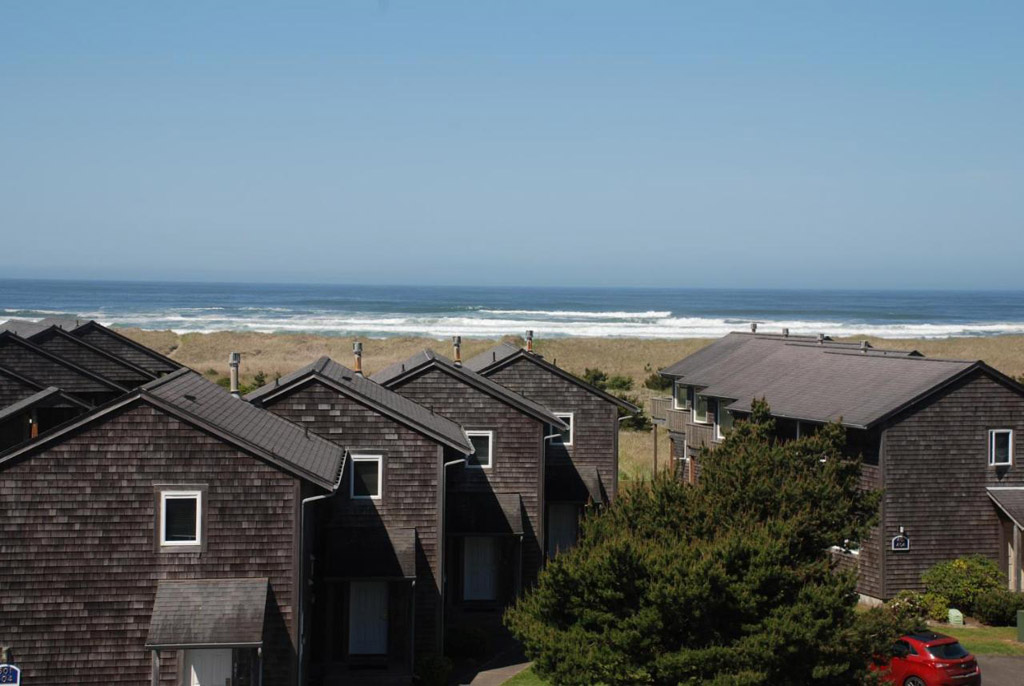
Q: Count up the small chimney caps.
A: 8